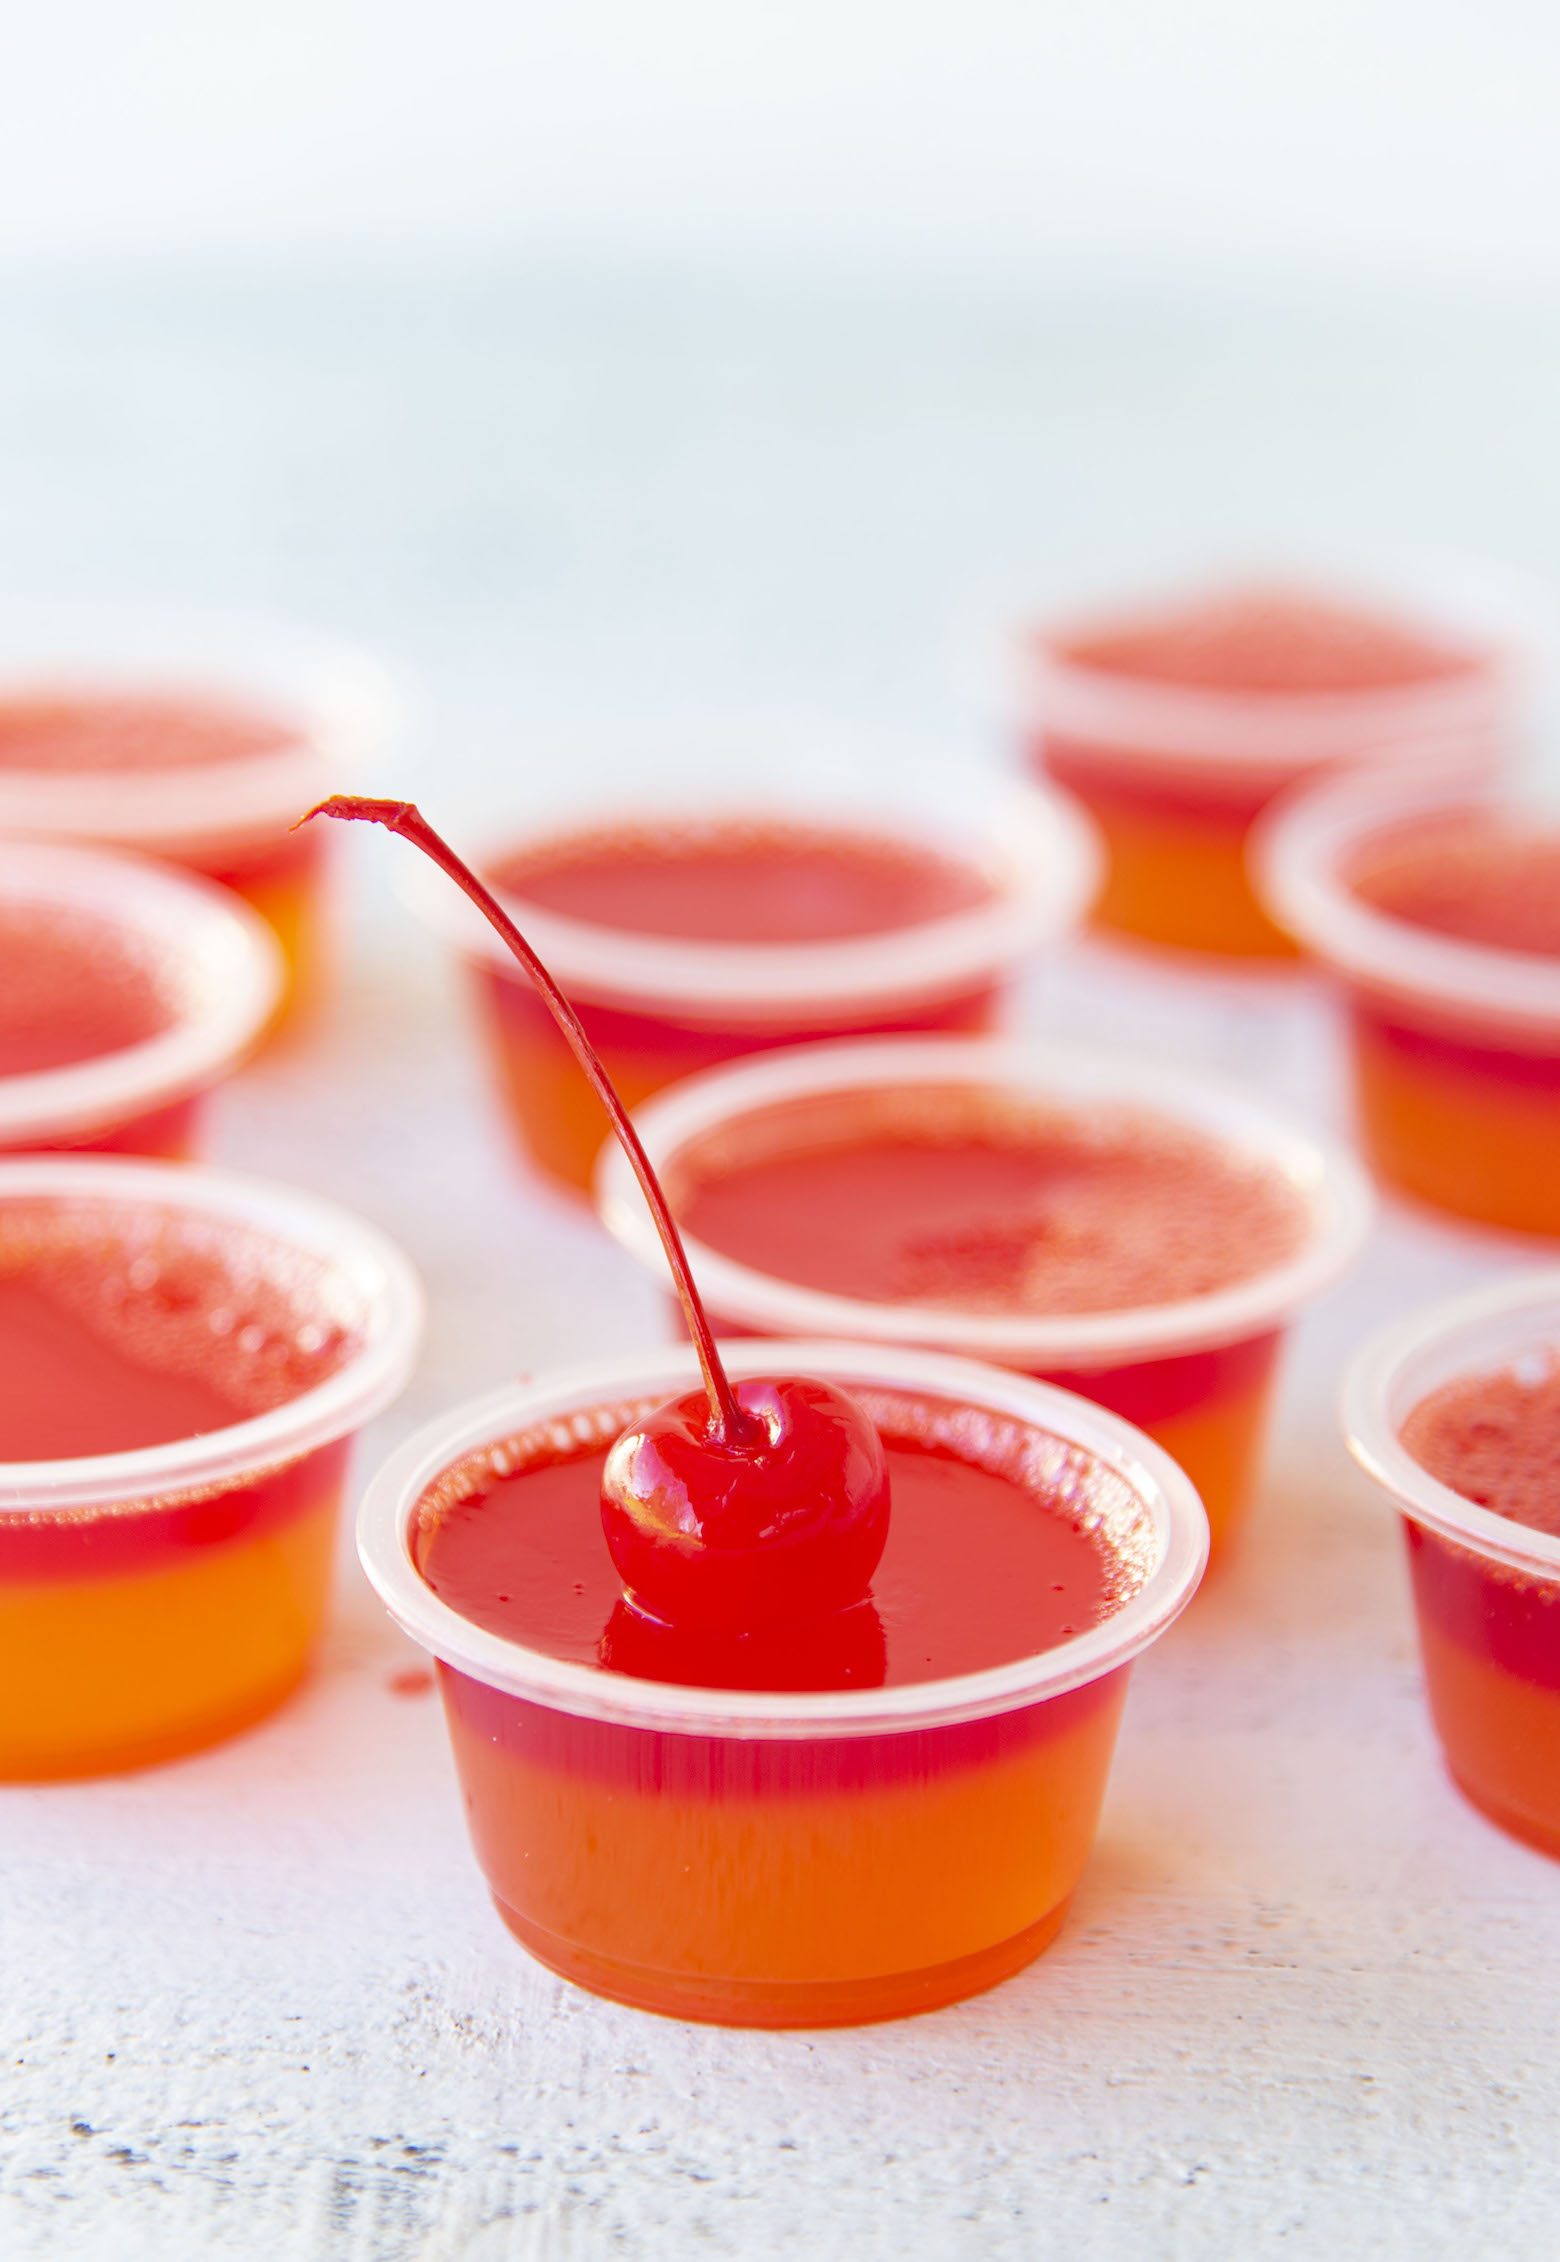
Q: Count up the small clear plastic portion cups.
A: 9